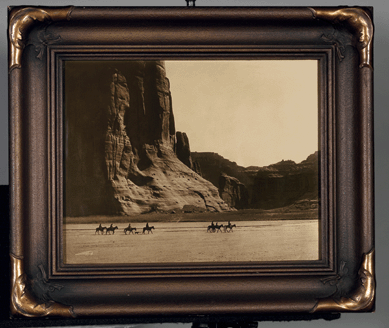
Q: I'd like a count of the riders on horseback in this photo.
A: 7